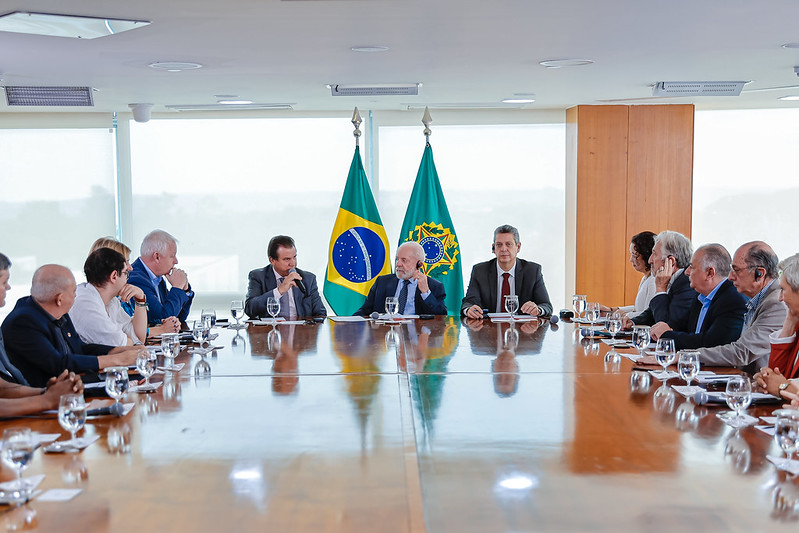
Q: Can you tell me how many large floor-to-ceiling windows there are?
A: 4